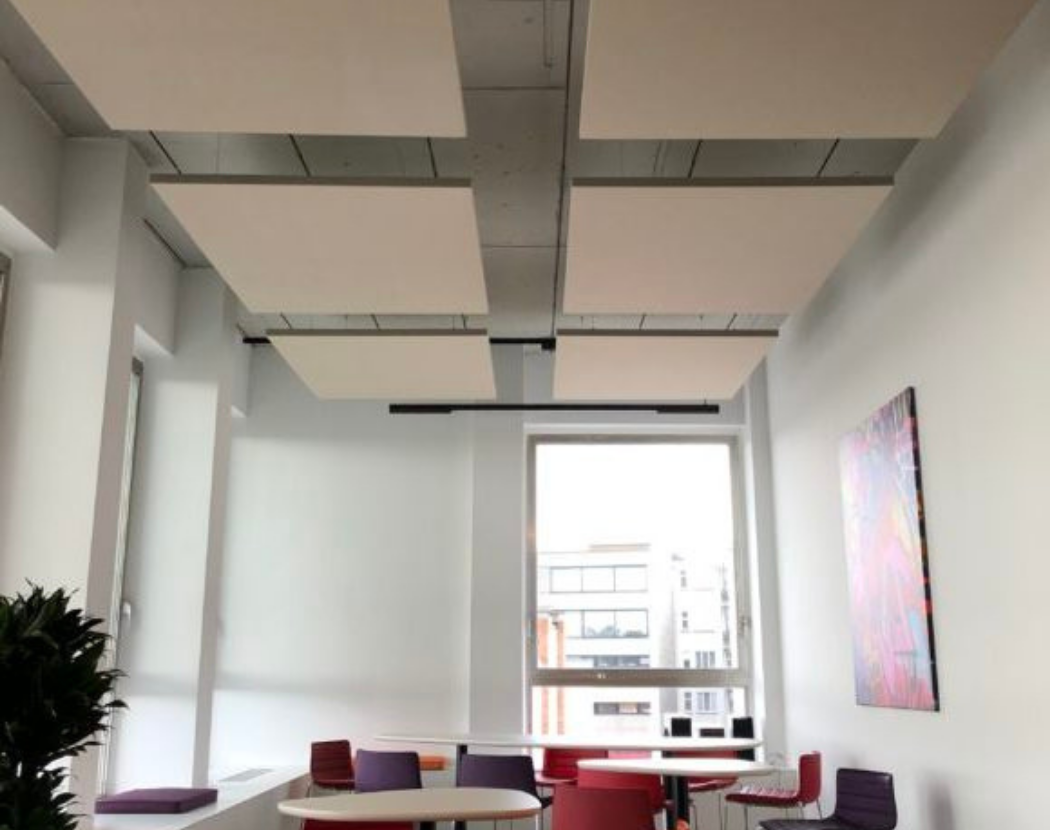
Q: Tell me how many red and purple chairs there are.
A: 10